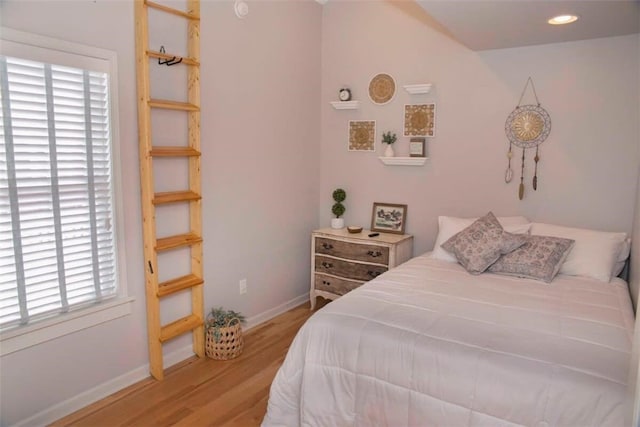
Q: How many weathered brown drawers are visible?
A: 3